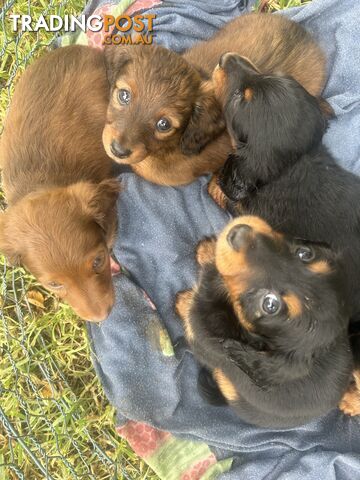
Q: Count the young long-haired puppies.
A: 4